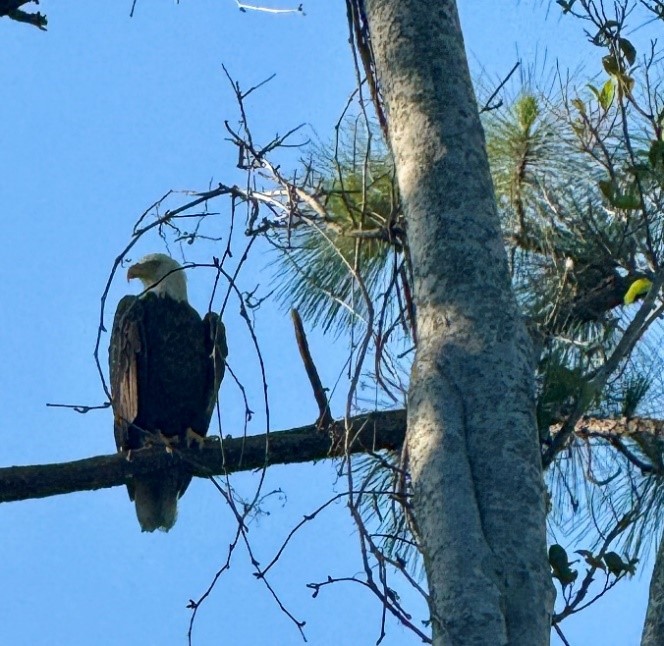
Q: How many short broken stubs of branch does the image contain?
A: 1